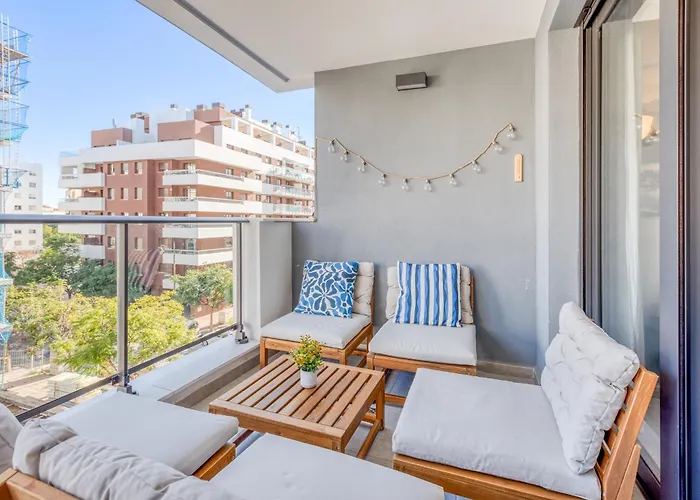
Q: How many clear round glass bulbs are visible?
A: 10